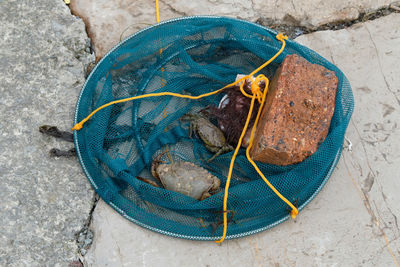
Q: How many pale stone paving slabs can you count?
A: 3